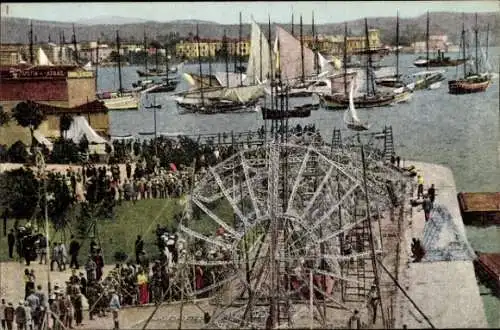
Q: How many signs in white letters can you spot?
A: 1